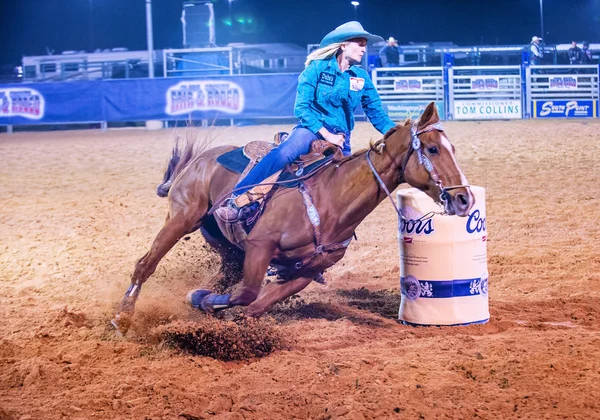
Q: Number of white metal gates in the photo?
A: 3